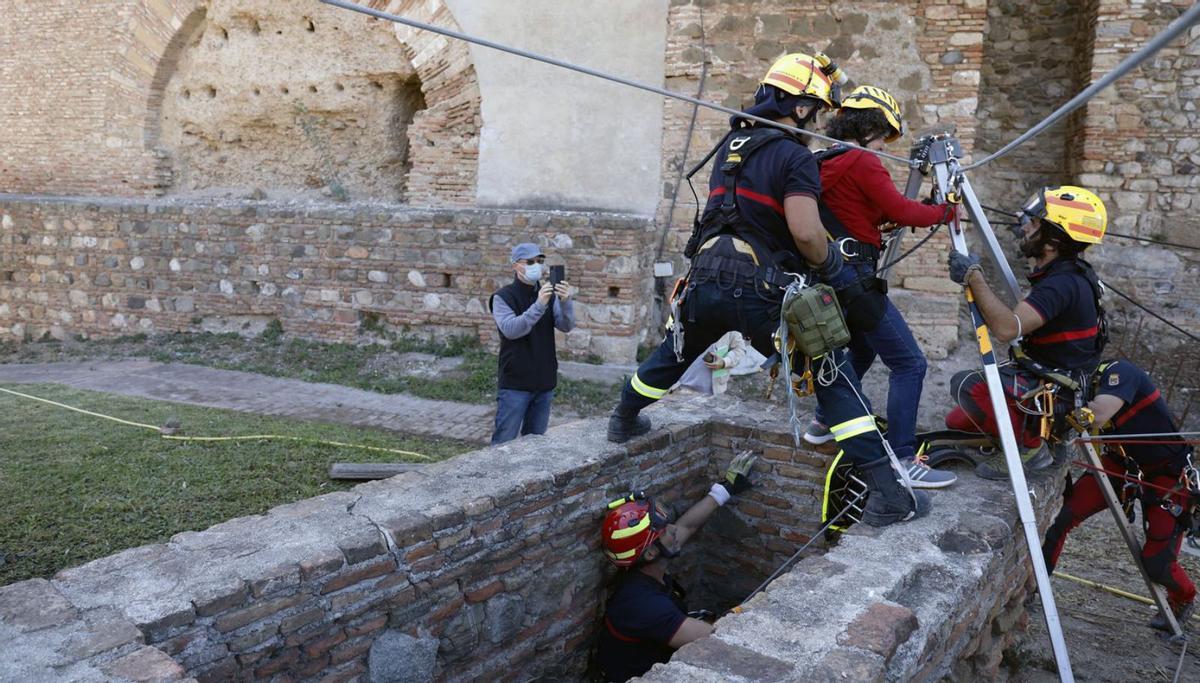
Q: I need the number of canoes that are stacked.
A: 0